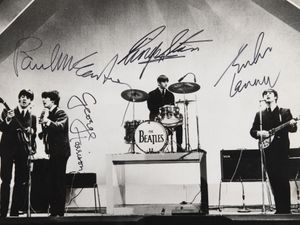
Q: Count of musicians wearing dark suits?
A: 4